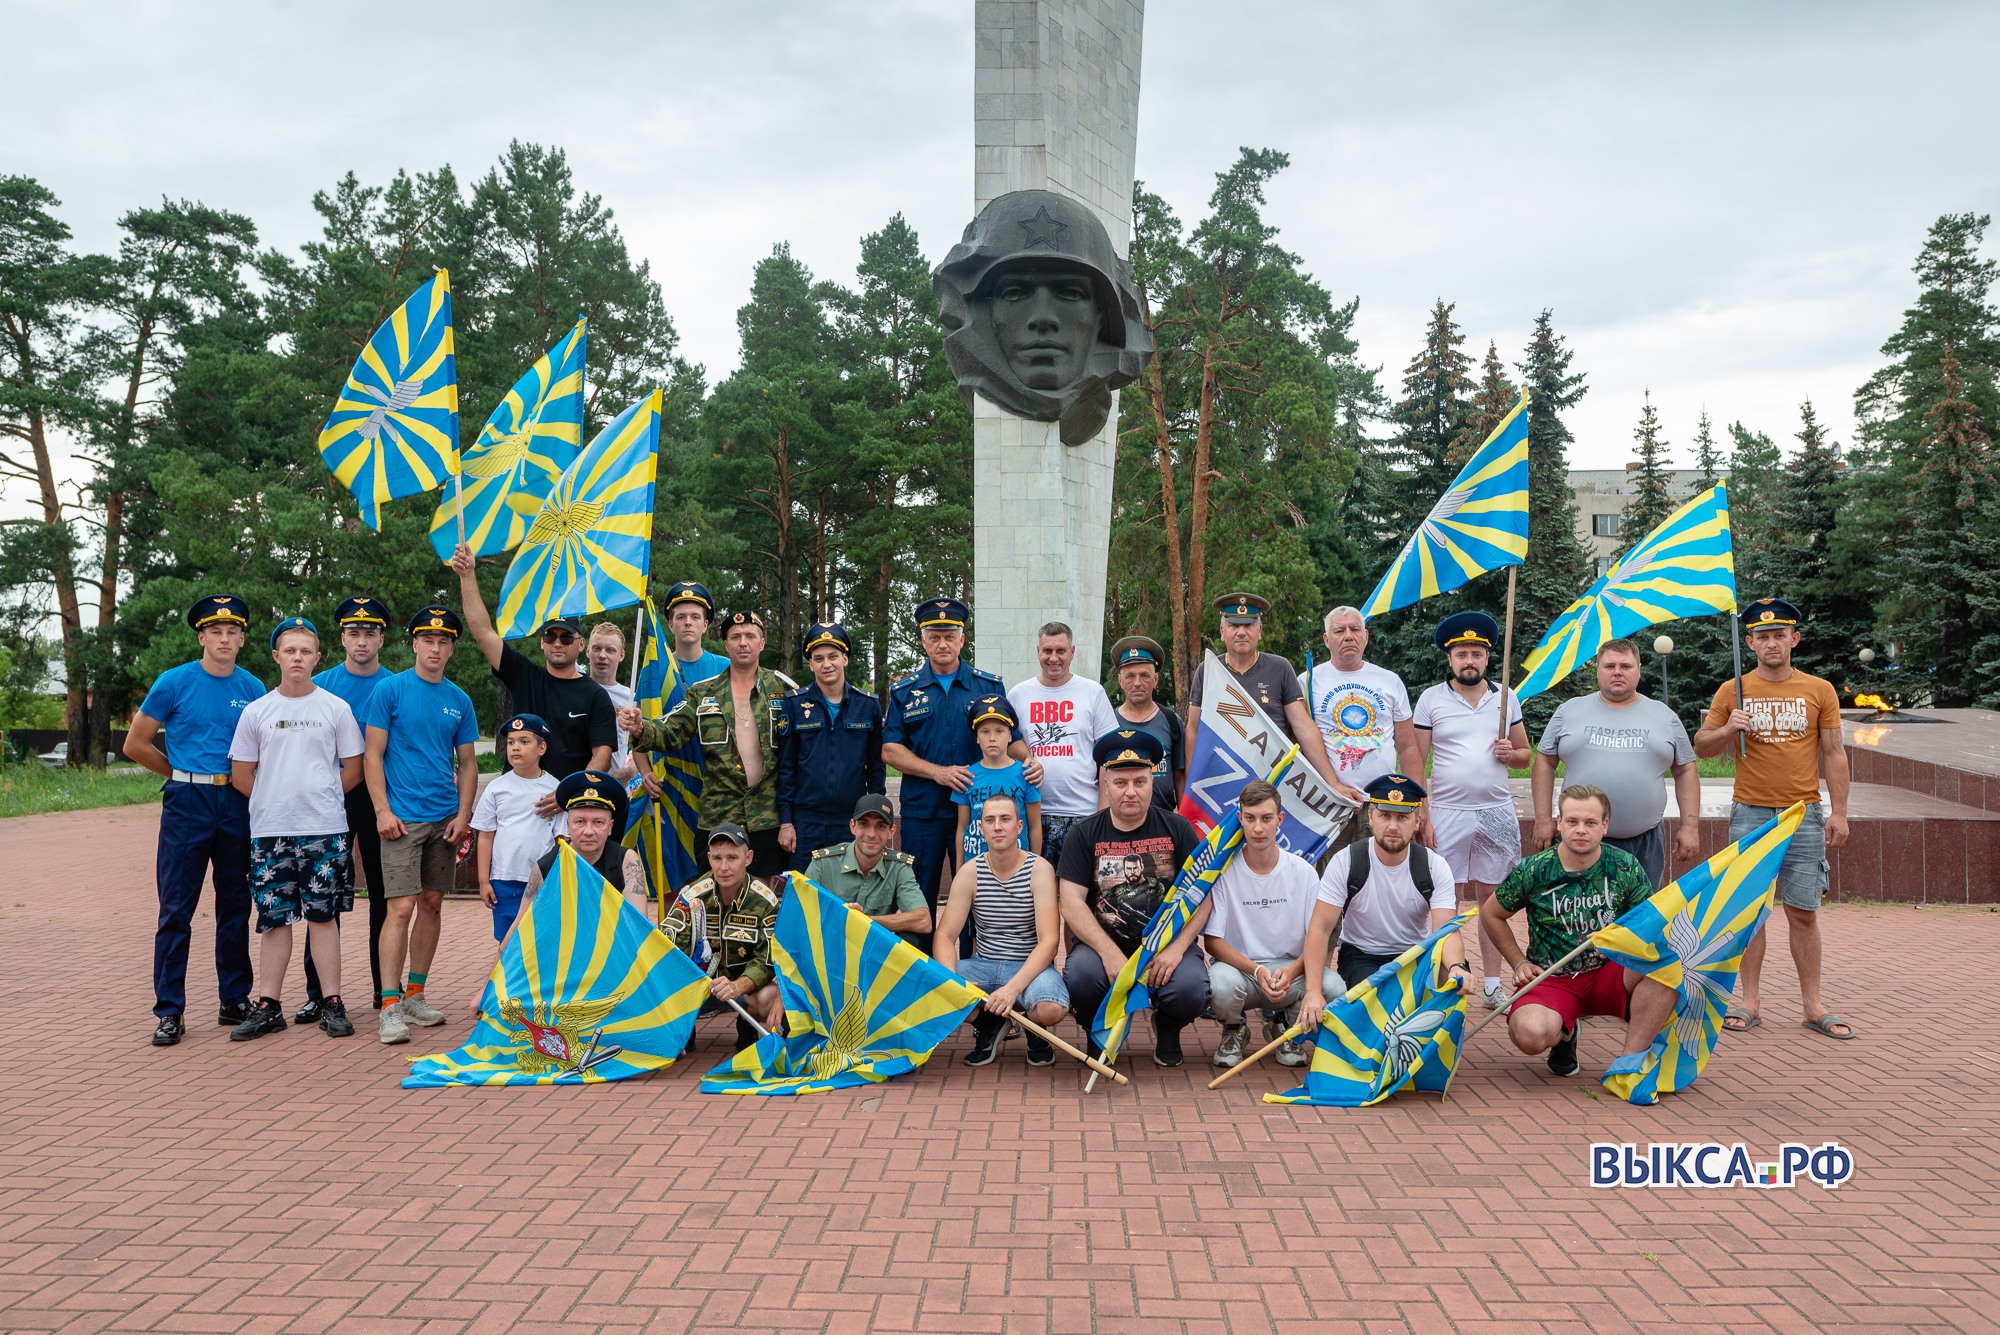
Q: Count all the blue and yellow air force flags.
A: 11